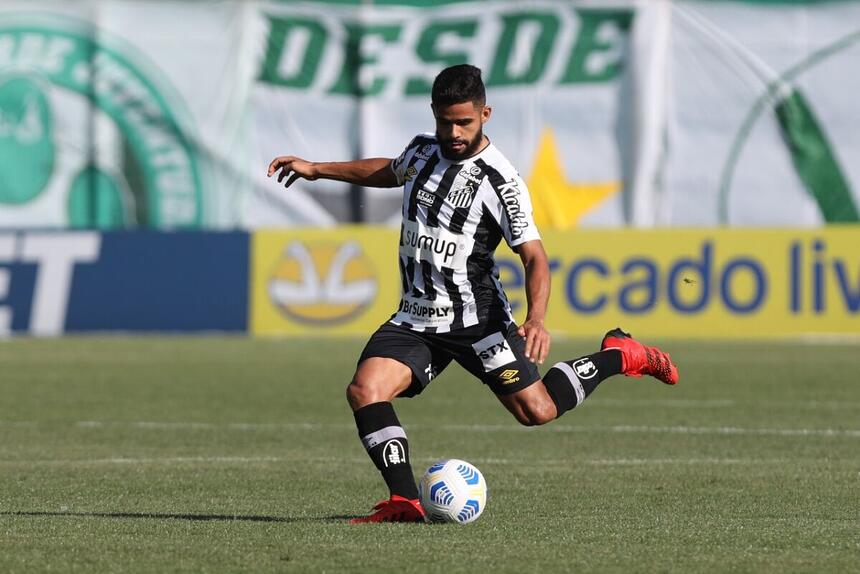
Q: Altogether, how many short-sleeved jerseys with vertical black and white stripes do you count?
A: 1